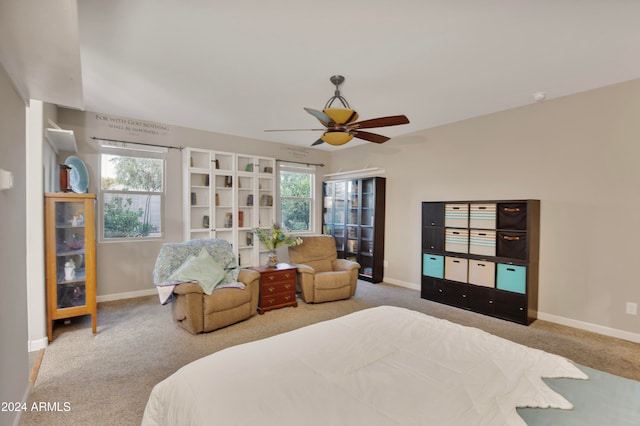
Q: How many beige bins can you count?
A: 2